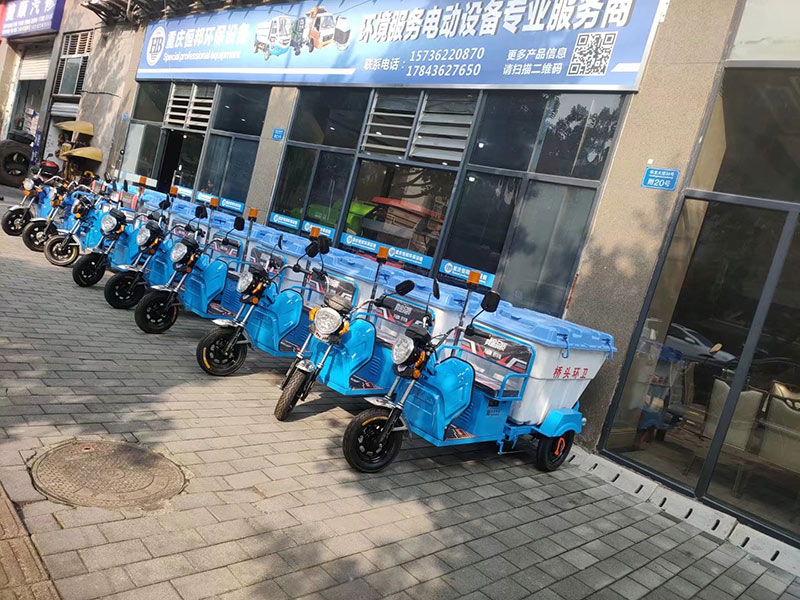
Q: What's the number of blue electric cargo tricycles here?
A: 9